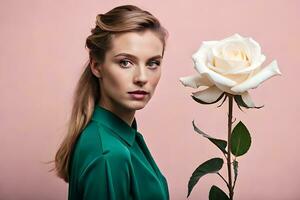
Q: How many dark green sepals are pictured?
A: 4